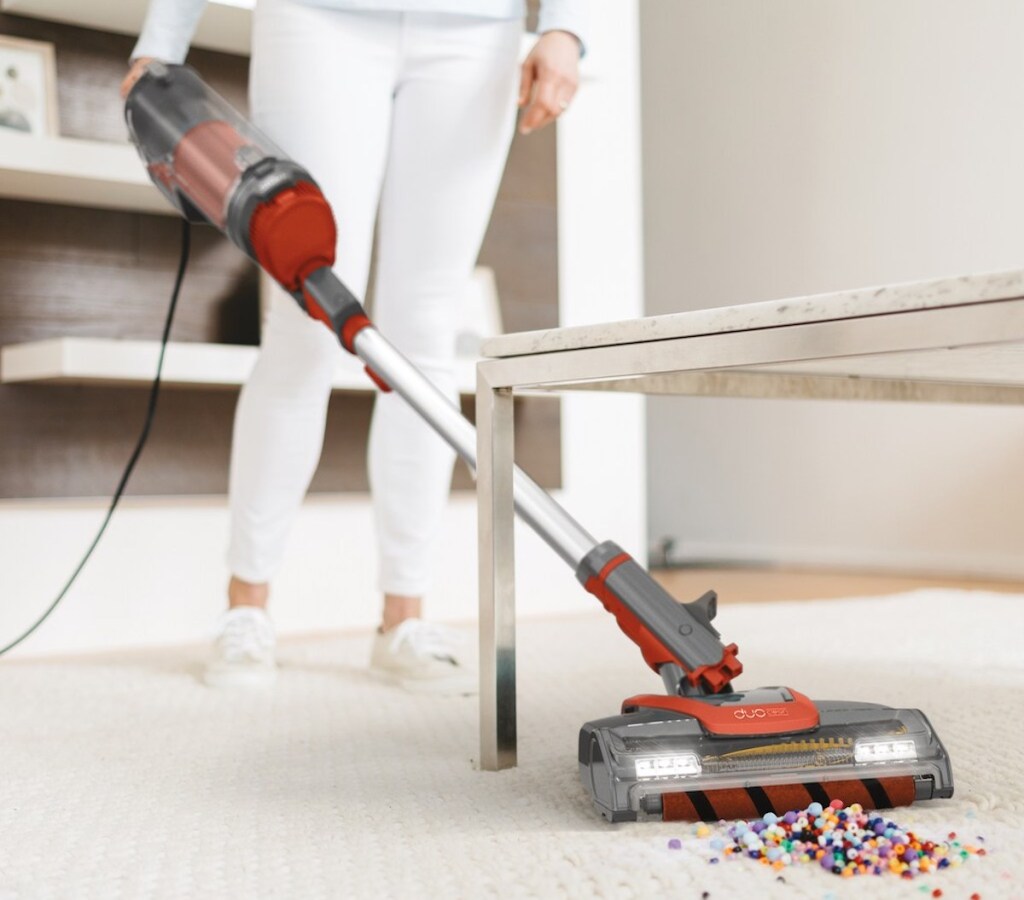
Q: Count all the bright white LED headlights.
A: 2